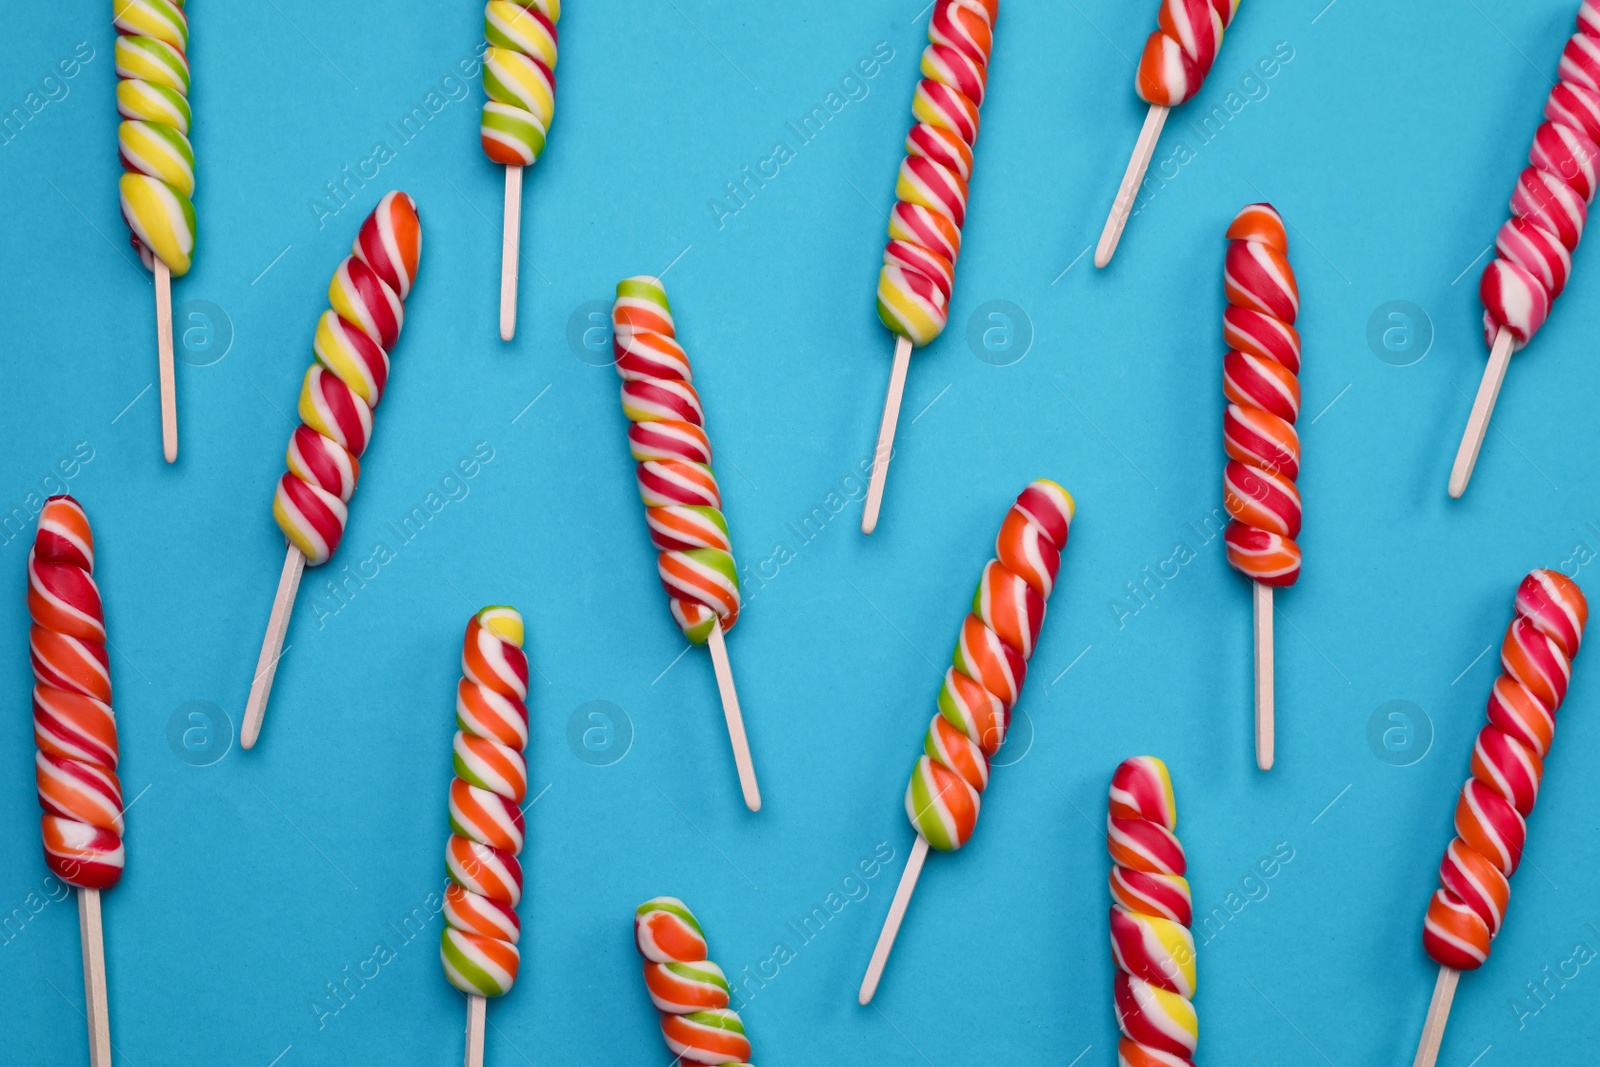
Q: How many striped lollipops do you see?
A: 14